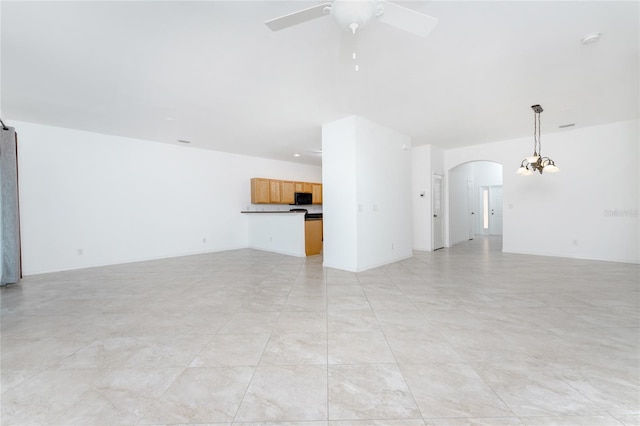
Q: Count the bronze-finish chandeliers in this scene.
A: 1